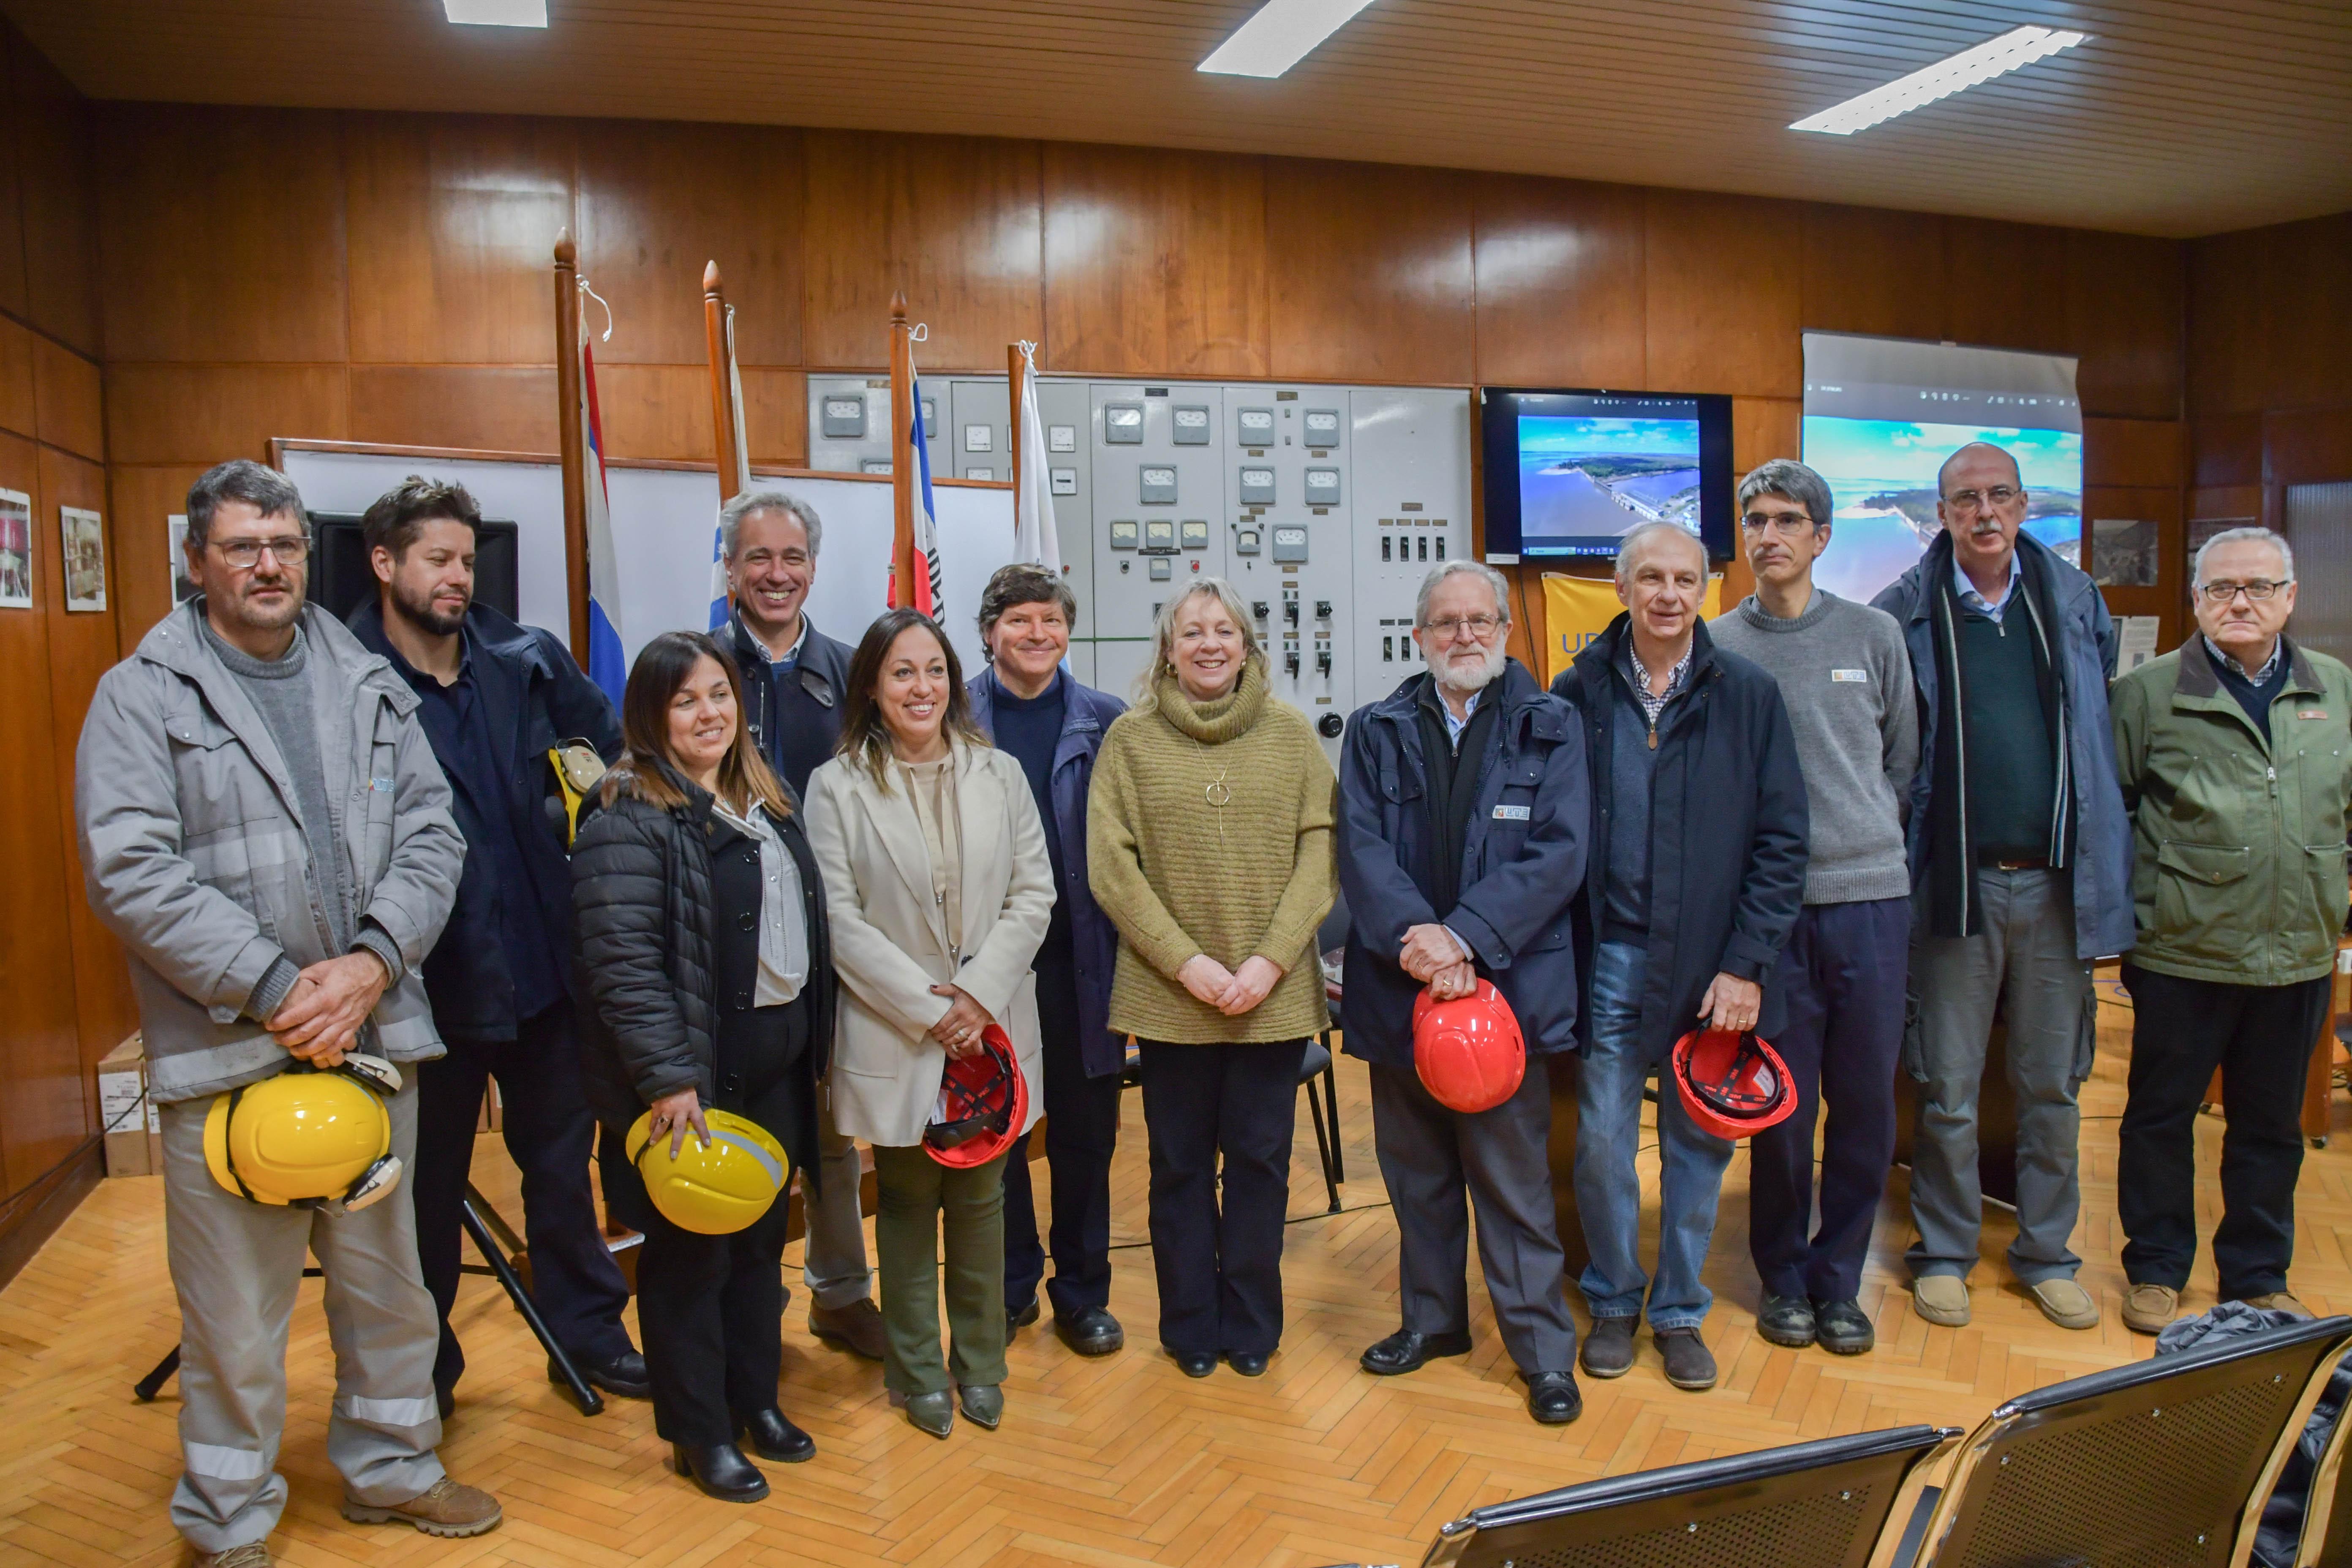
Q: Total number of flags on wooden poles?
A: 4